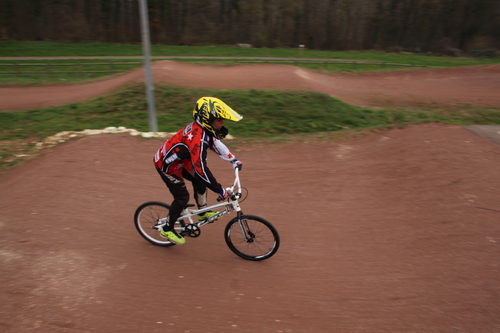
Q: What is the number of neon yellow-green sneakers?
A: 2